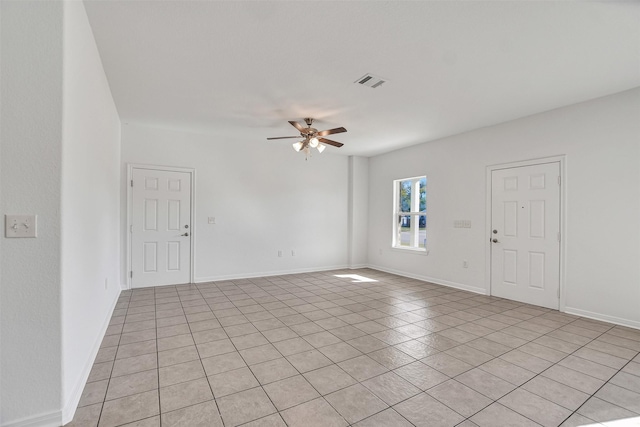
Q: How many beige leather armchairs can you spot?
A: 0